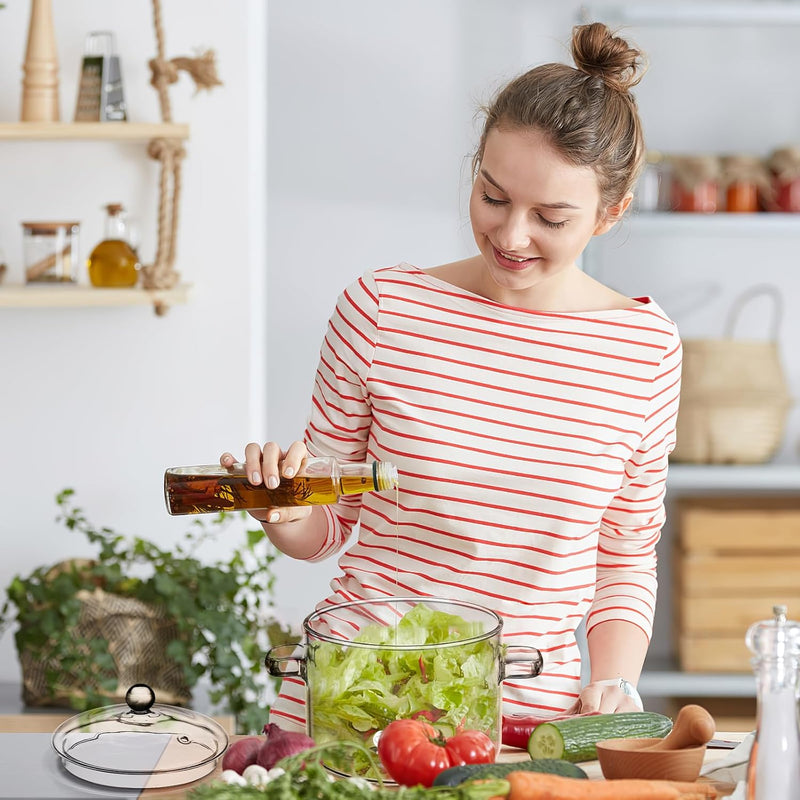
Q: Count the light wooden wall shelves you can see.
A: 2